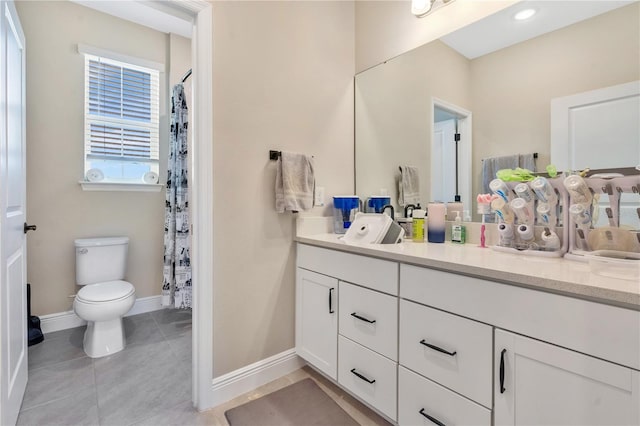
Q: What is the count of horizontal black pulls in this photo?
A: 4